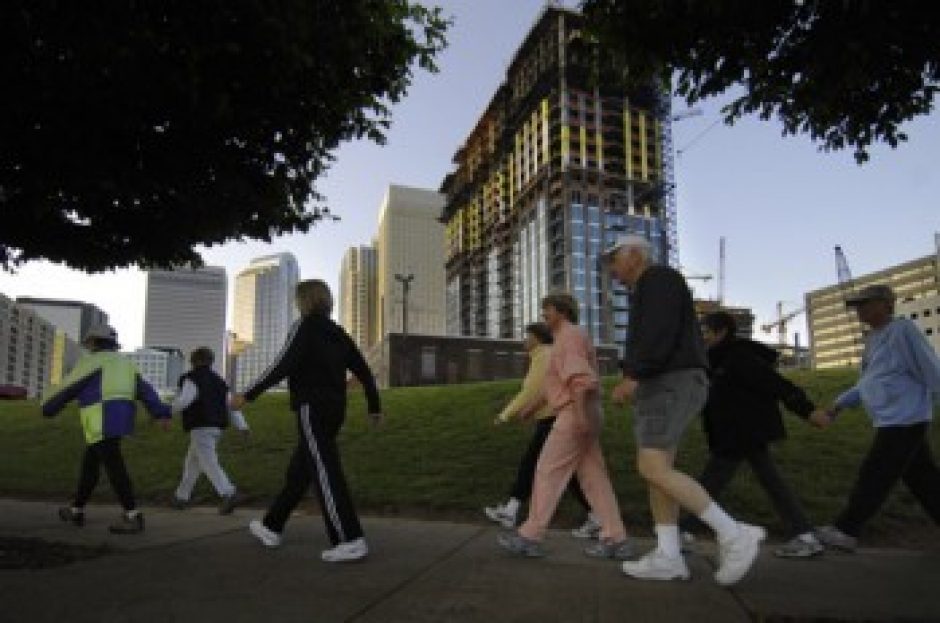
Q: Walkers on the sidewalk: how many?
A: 8